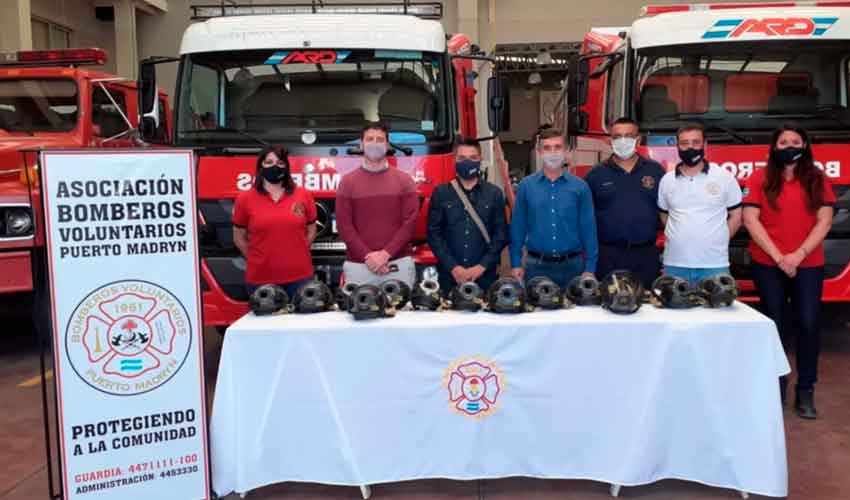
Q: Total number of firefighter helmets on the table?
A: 13